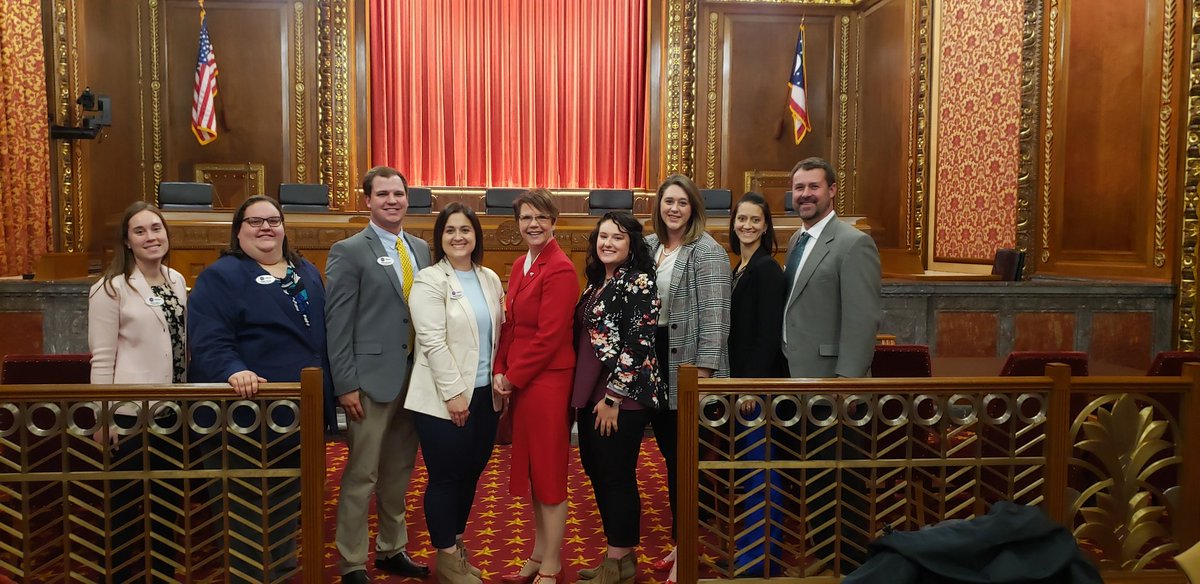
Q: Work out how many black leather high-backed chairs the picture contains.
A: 7